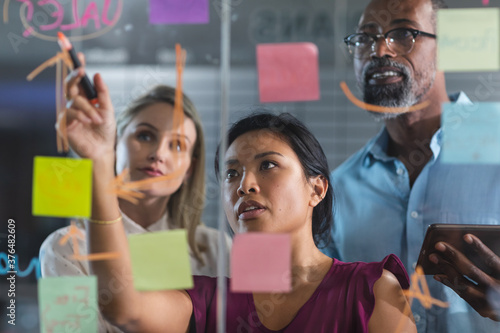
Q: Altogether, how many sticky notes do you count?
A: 8